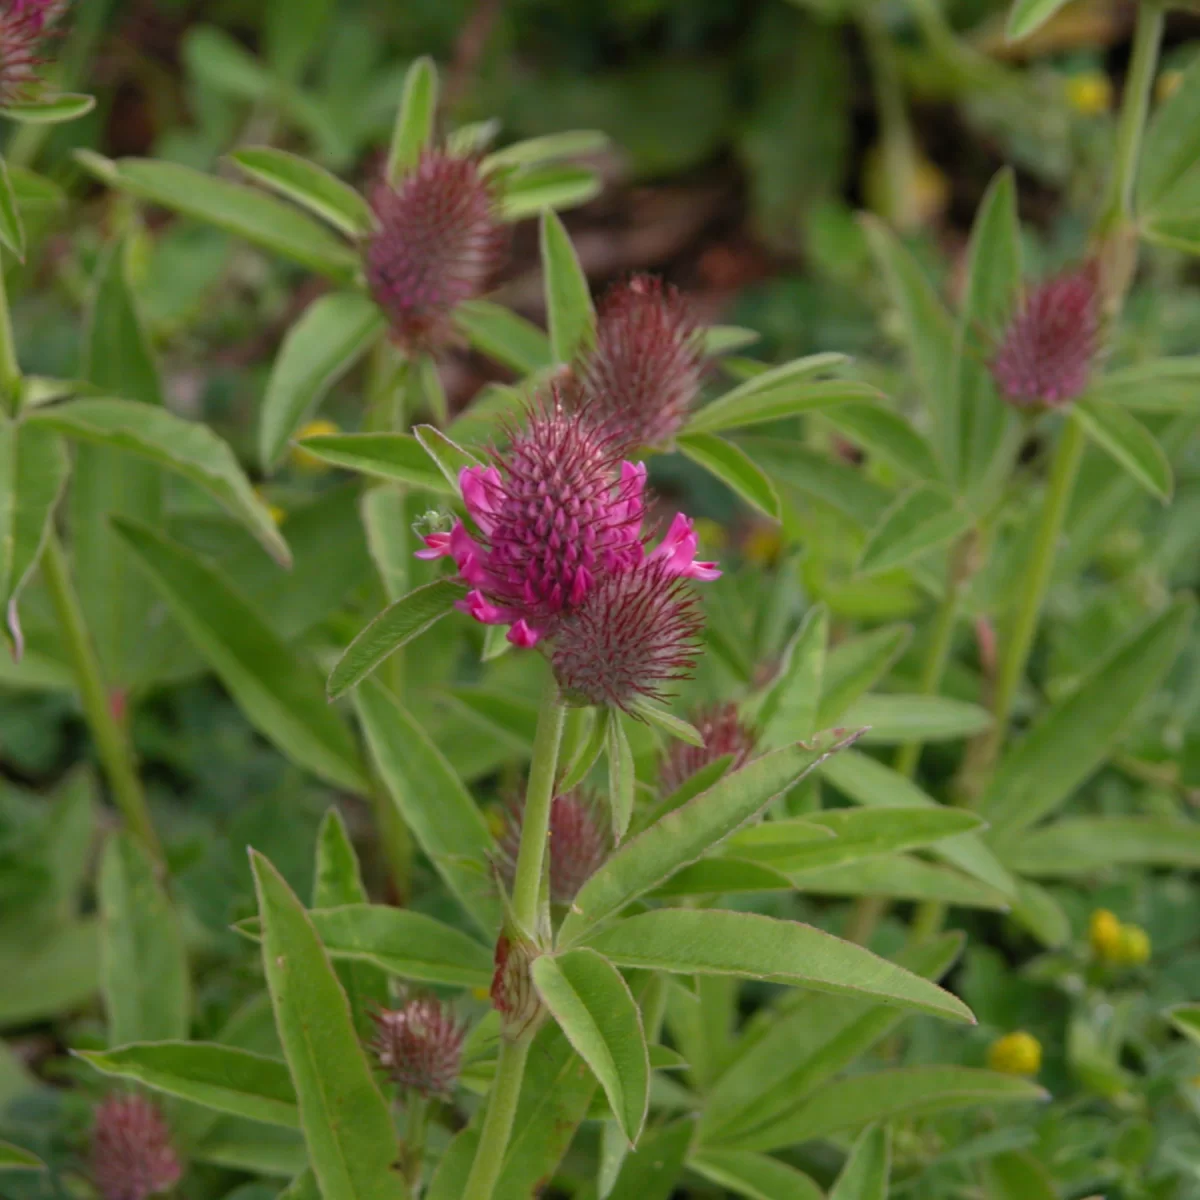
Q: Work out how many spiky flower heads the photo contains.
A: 10